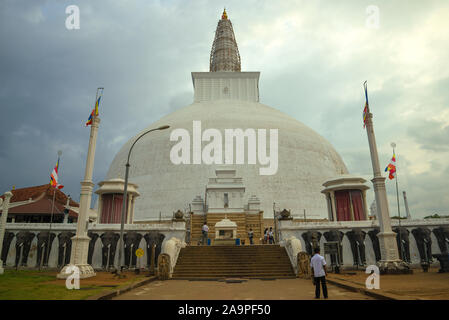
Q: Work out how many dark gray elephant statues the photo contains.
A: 15